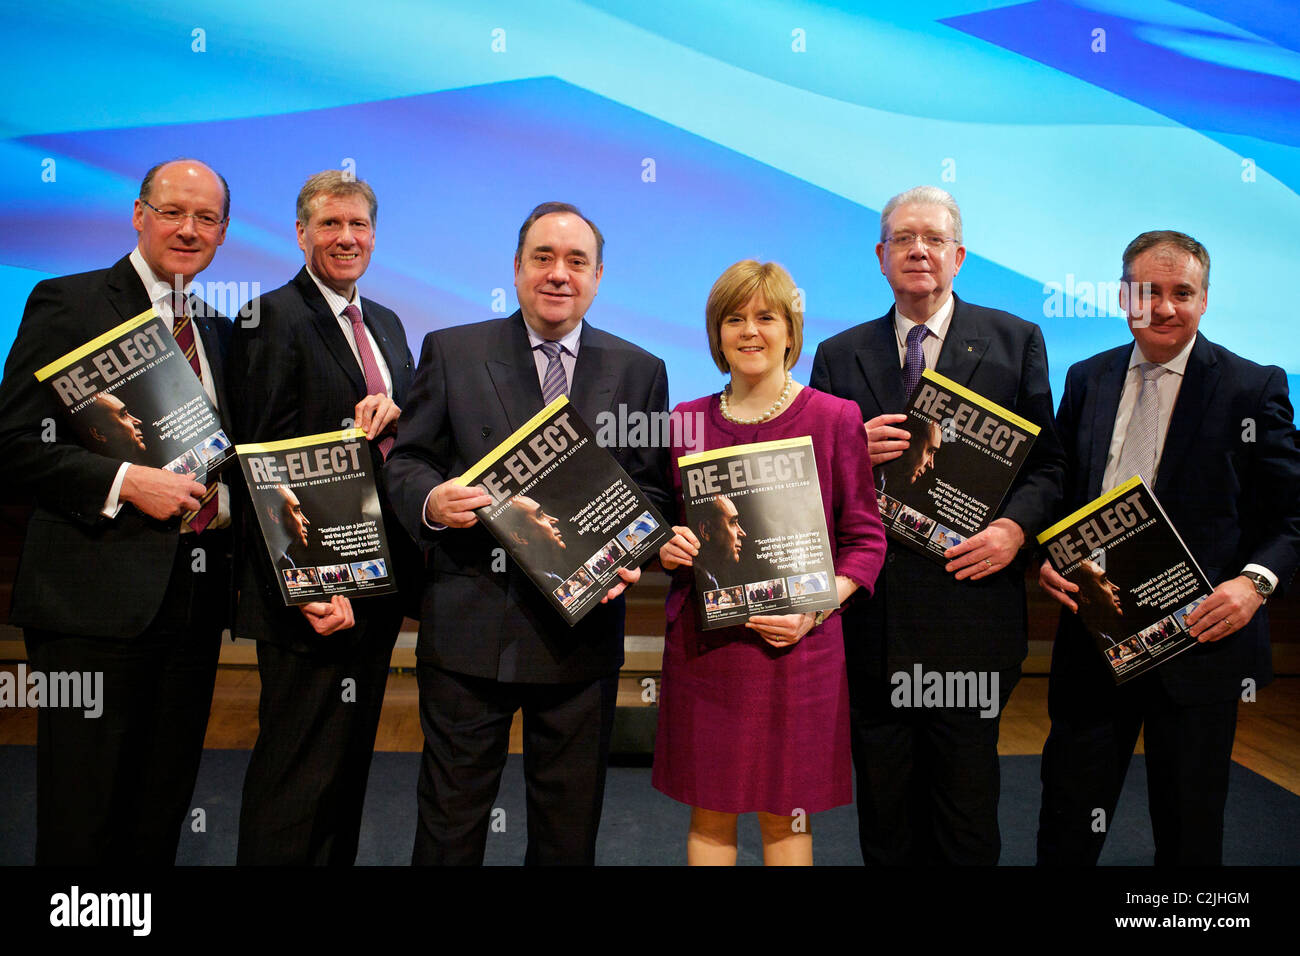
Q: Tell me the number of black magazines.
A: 6